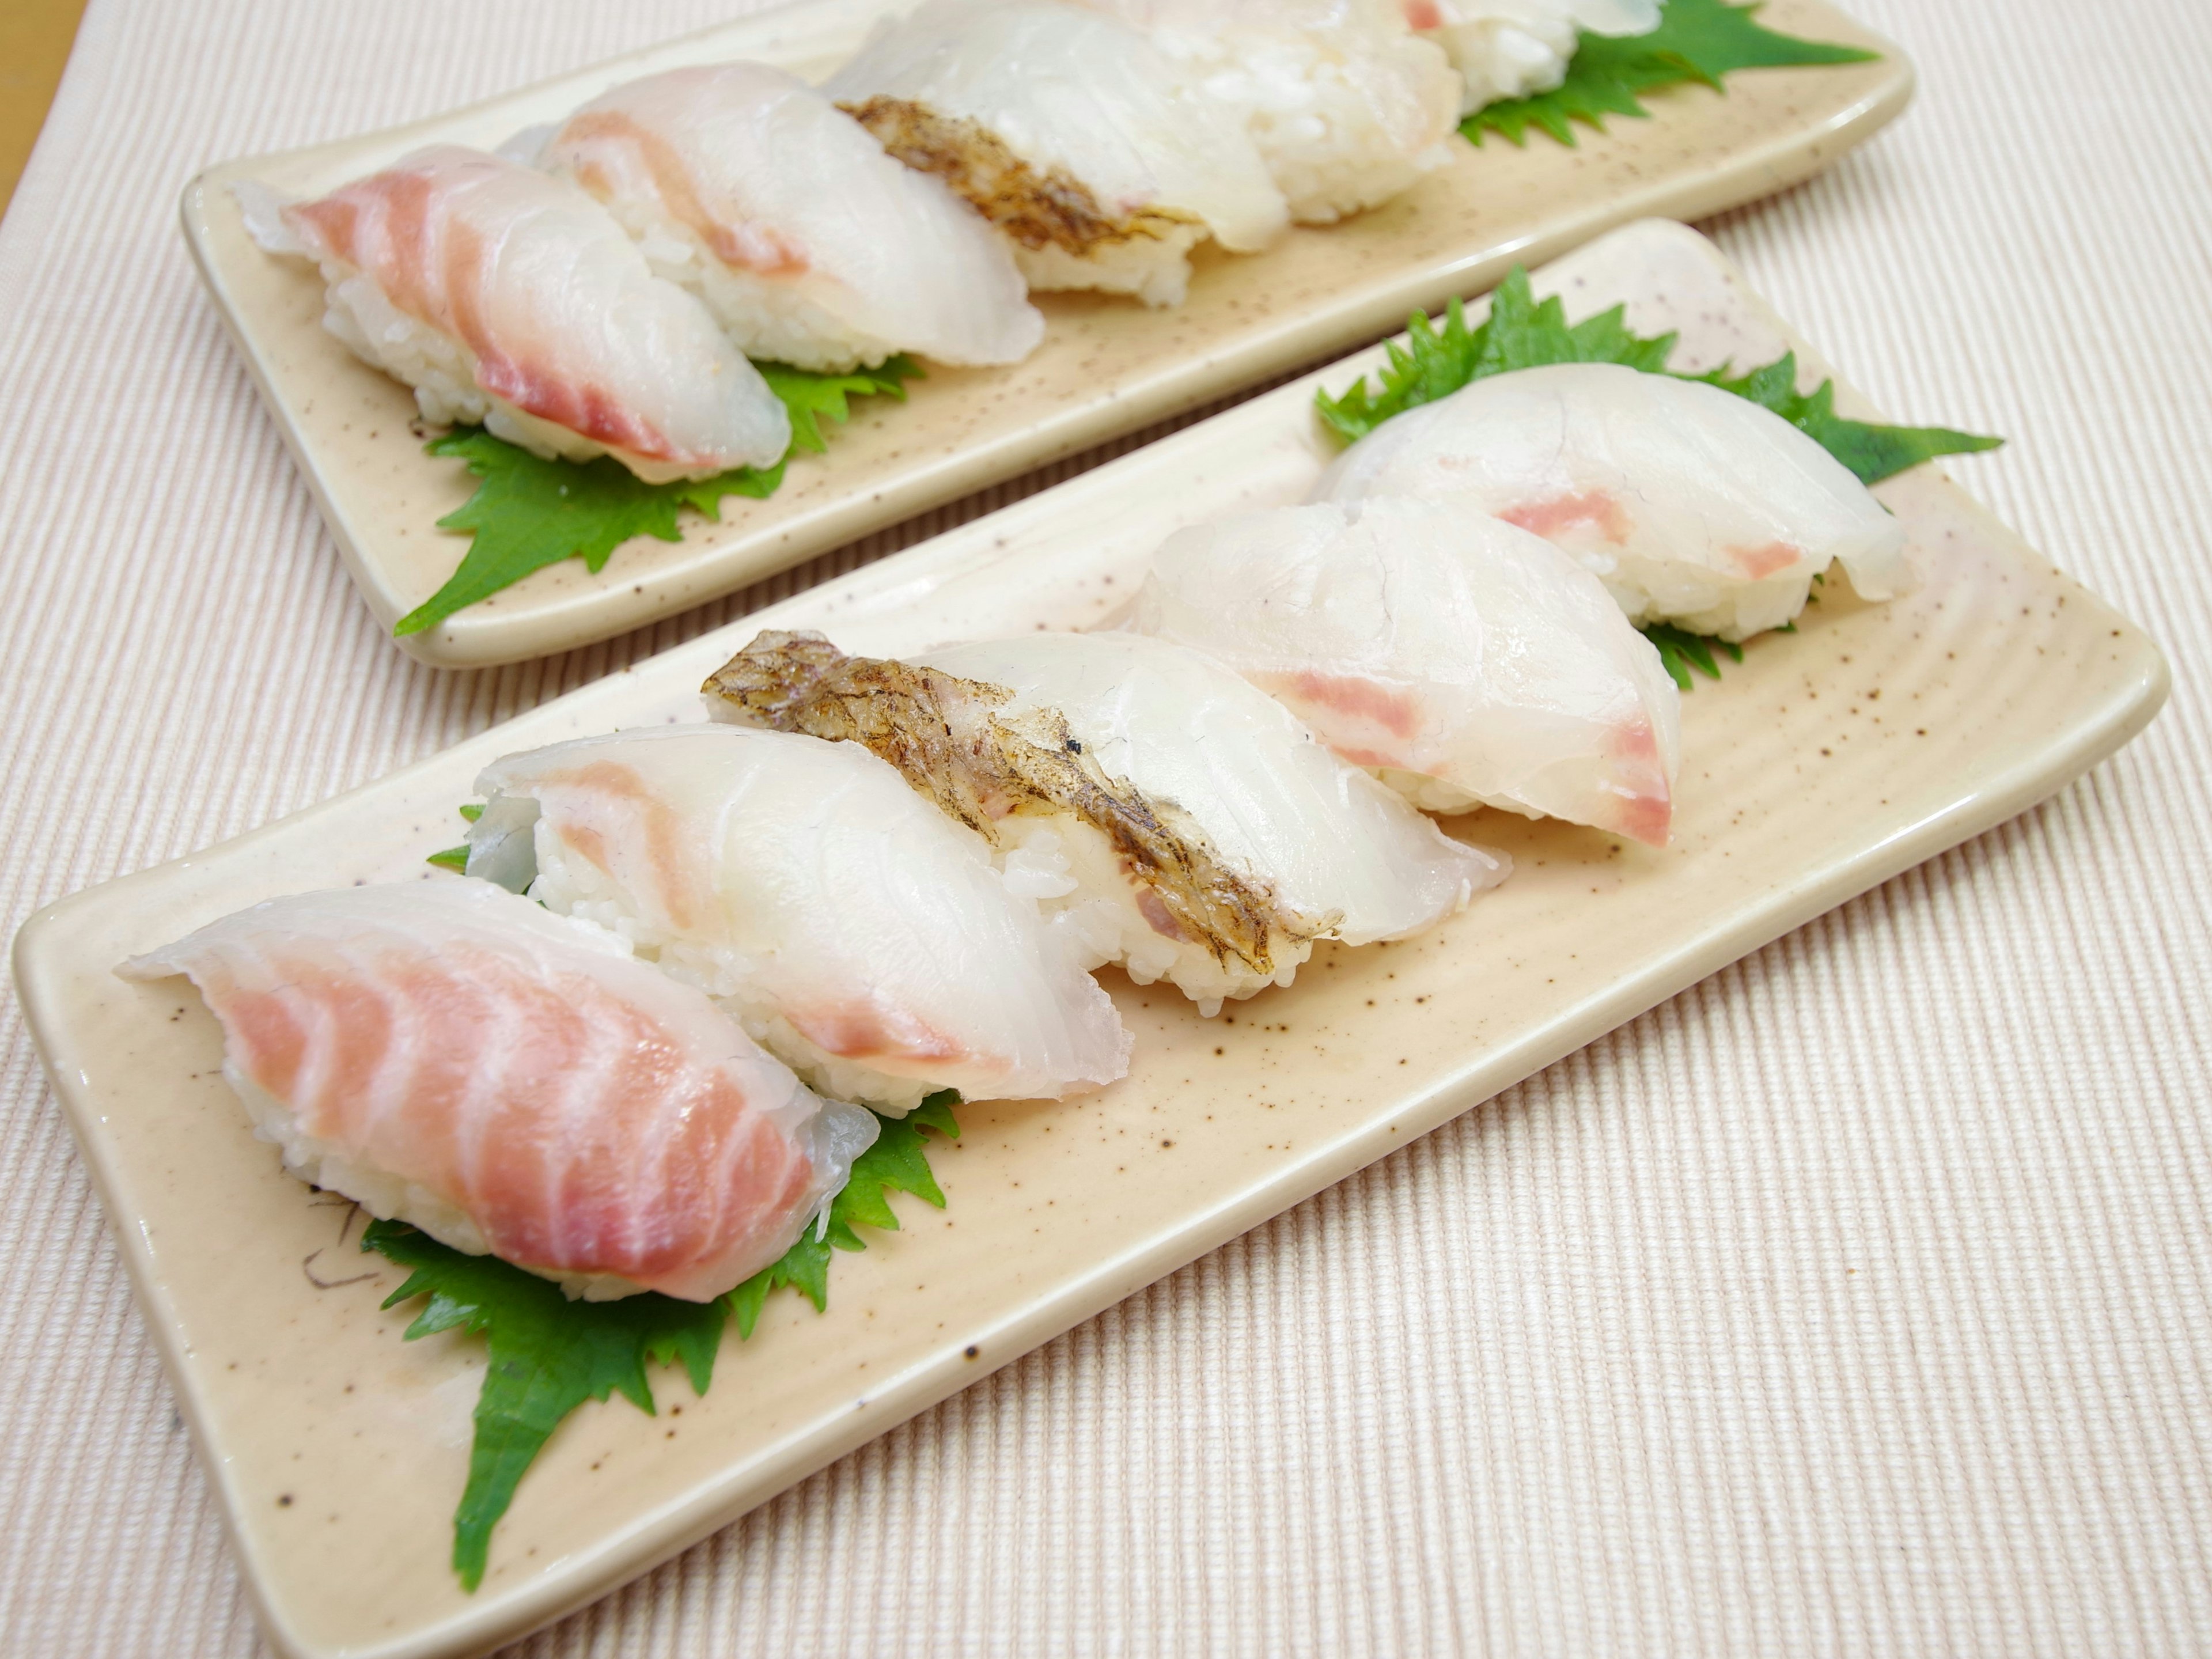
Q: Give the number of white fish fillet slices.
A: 10